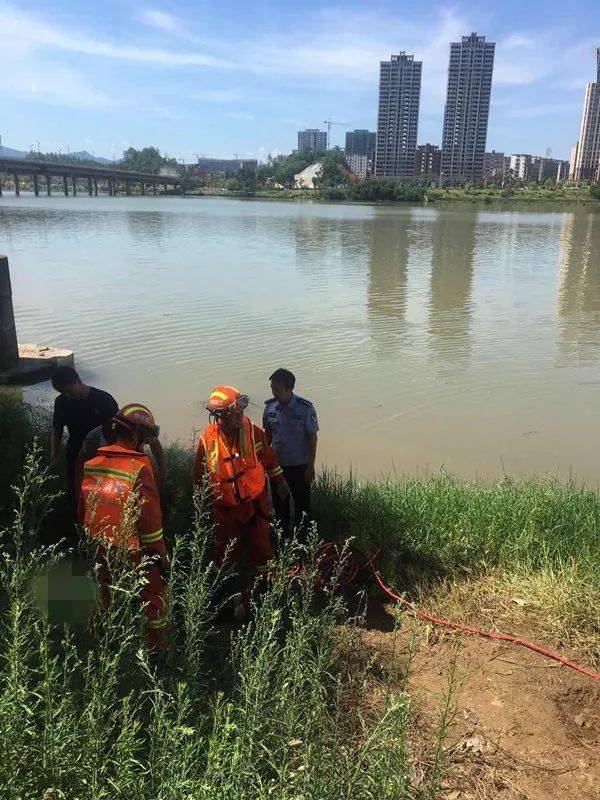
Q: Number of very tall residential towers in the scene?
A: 3